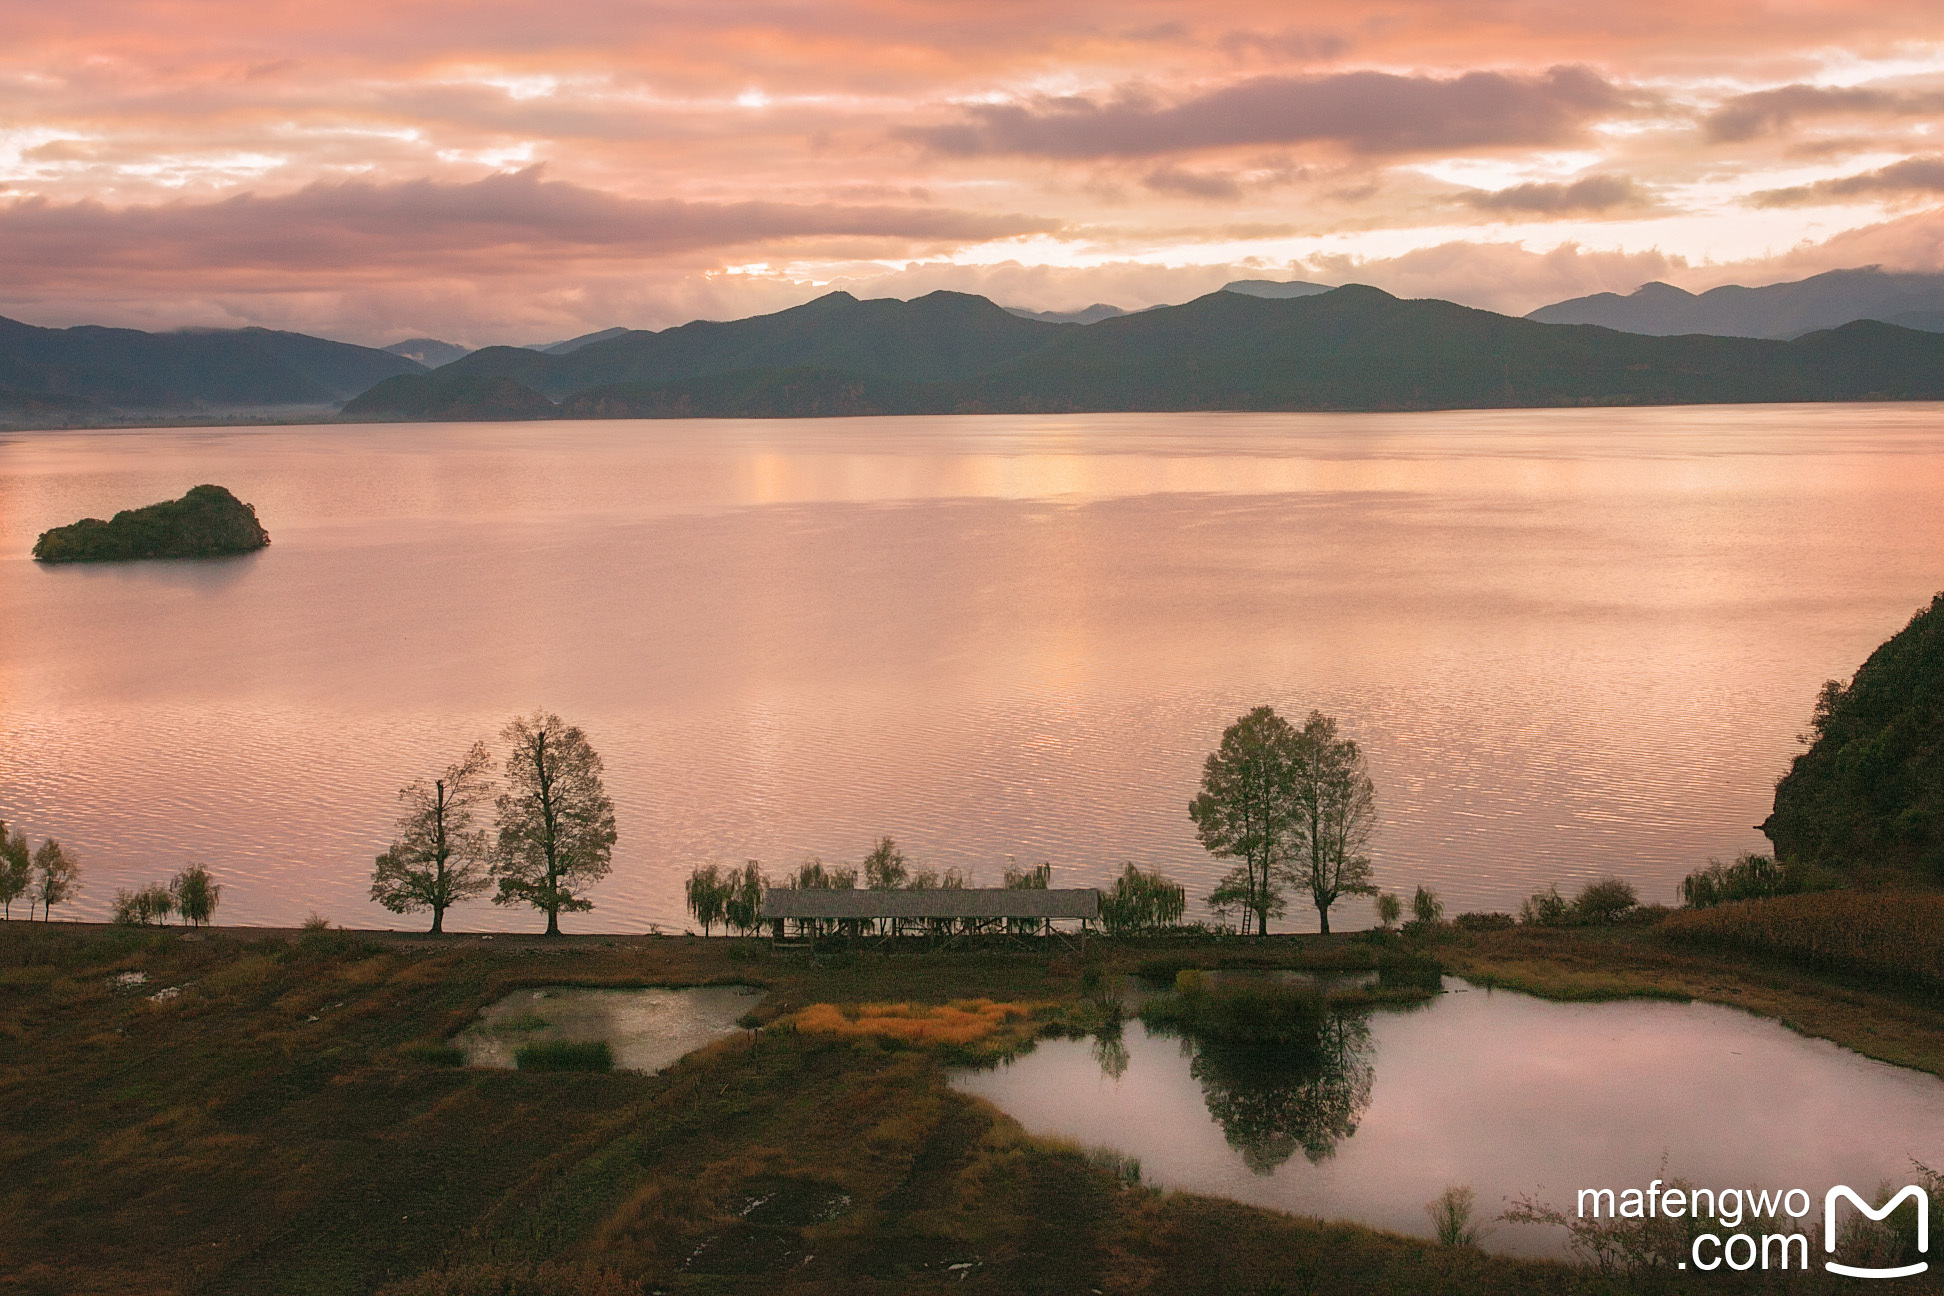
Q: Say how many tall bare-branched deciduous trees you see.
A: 4